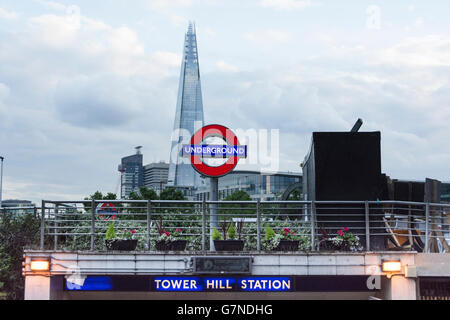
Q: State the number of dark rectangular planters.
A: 5